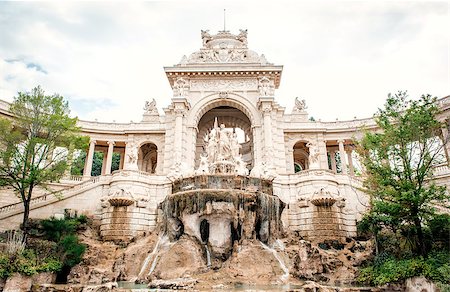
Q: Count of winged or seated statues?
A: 2